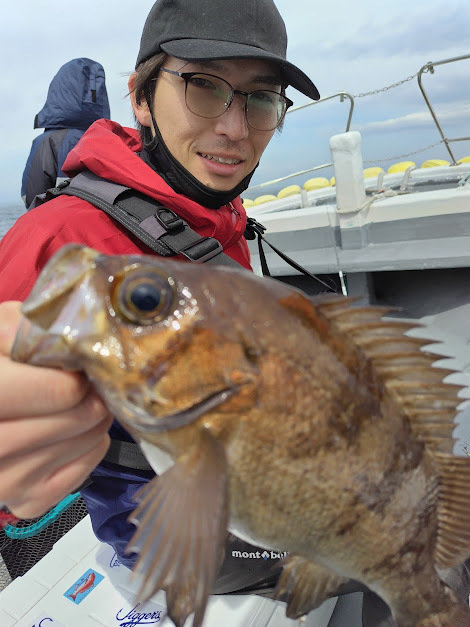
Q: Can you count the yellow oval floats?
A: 9